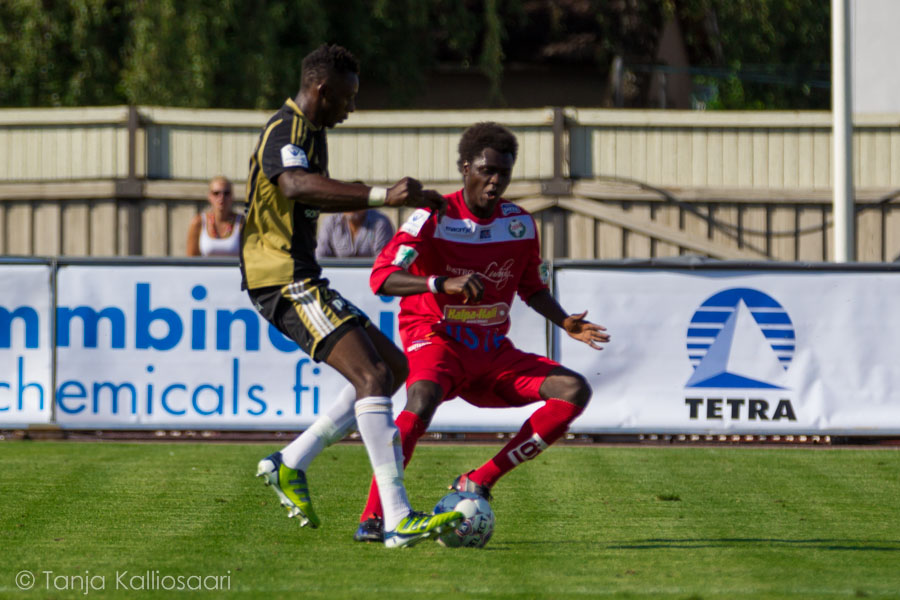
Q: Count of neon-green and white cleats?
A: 2